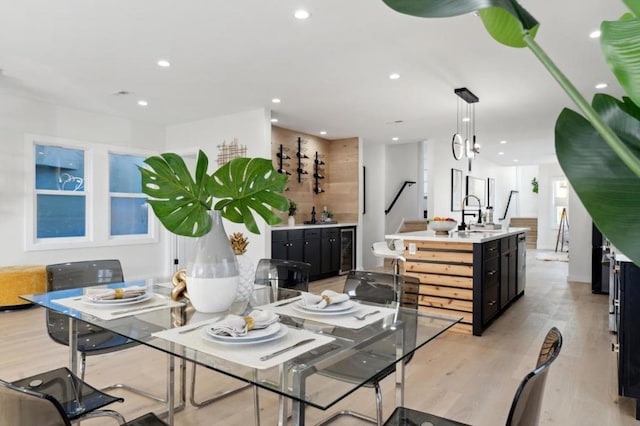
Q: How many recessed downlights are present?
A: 14